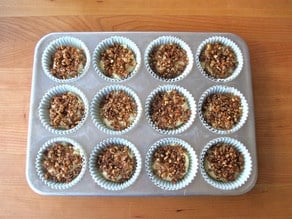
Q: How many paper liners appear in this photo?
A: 12